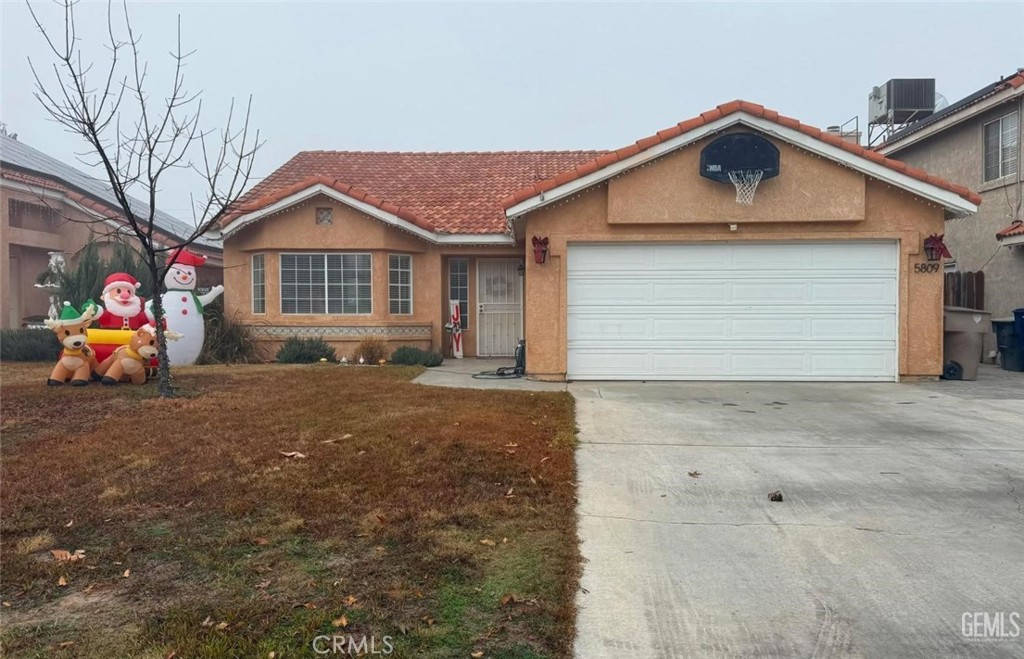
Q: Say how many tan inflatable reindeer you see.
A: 2